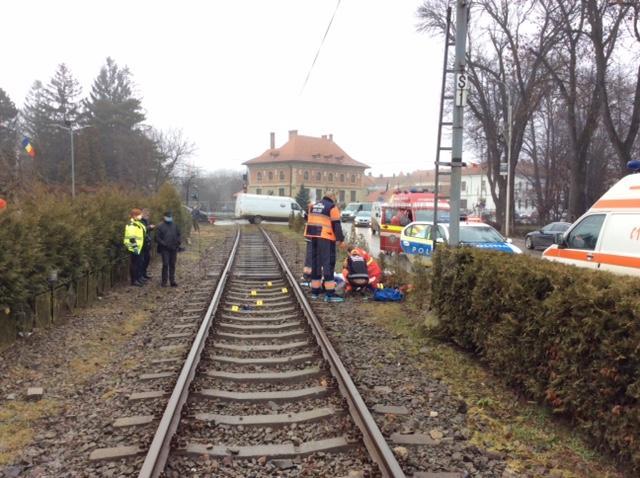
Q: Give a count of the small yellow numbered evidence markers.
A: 5